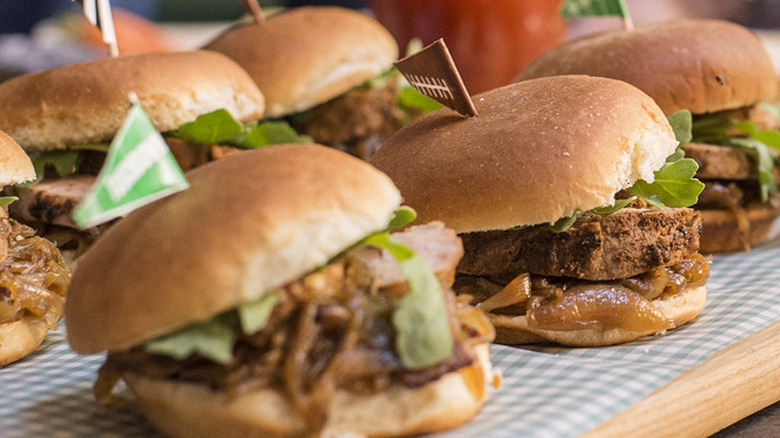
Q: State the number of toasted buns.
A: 6